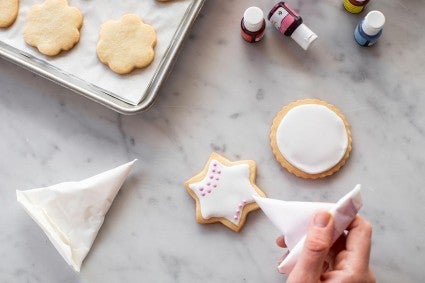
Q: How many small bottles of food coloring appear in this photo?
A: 4